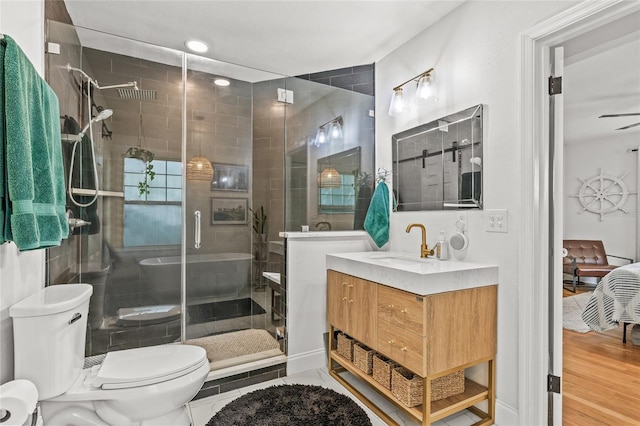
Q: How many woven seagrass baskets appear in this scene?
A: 4